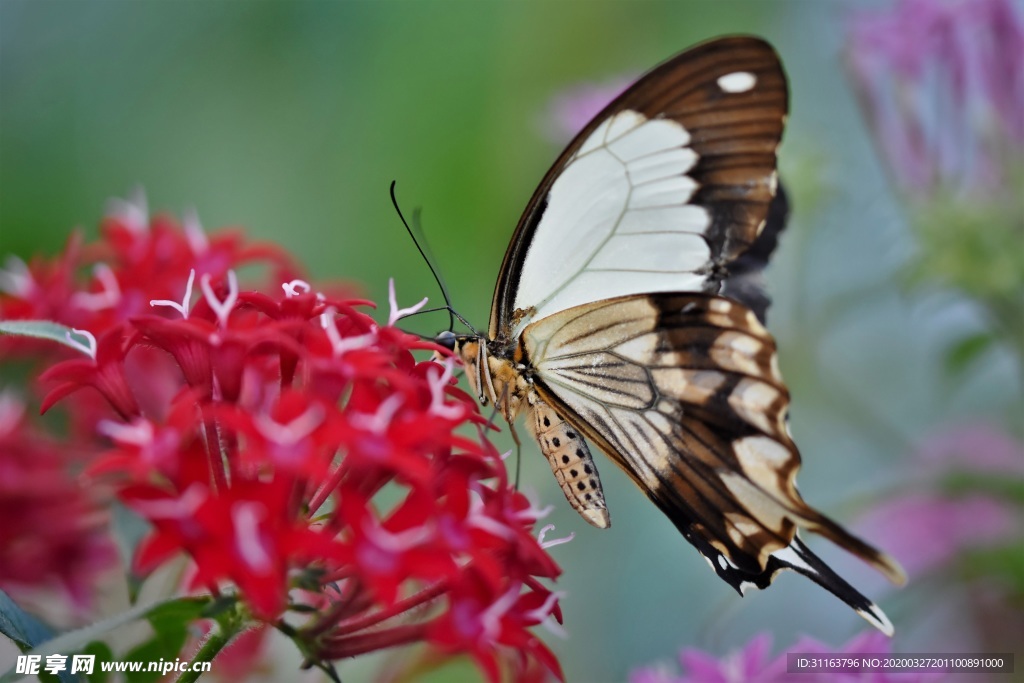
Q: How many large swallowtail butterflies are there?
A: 1